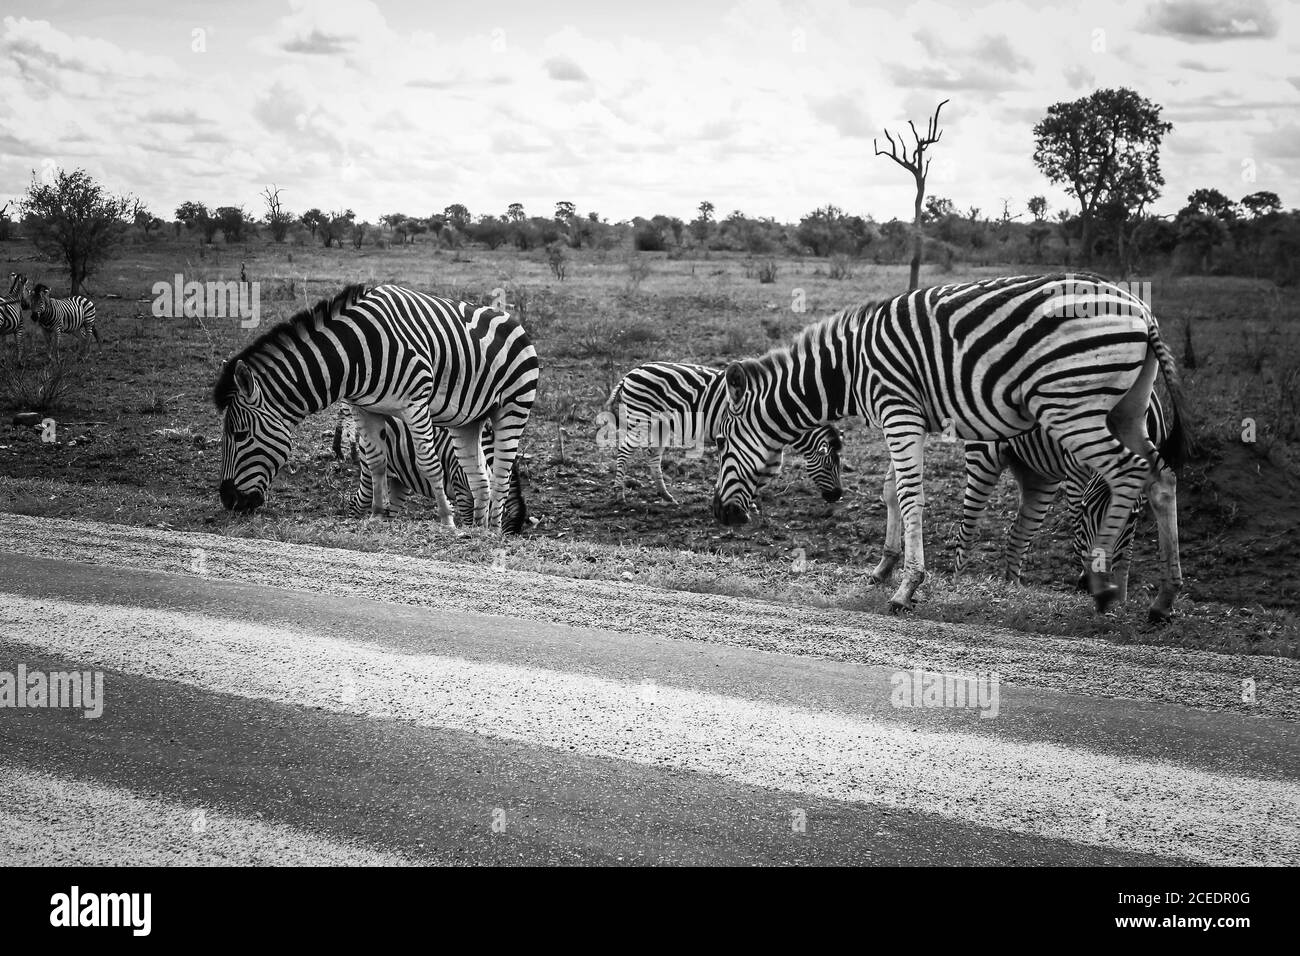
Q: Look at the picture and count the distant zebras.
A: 2